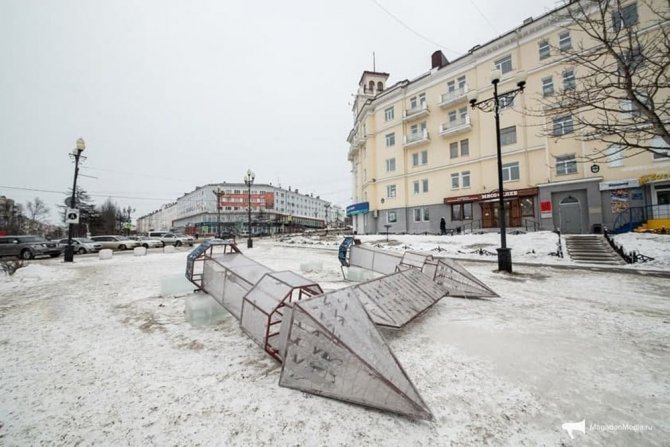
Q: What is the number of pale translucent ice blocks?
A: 4